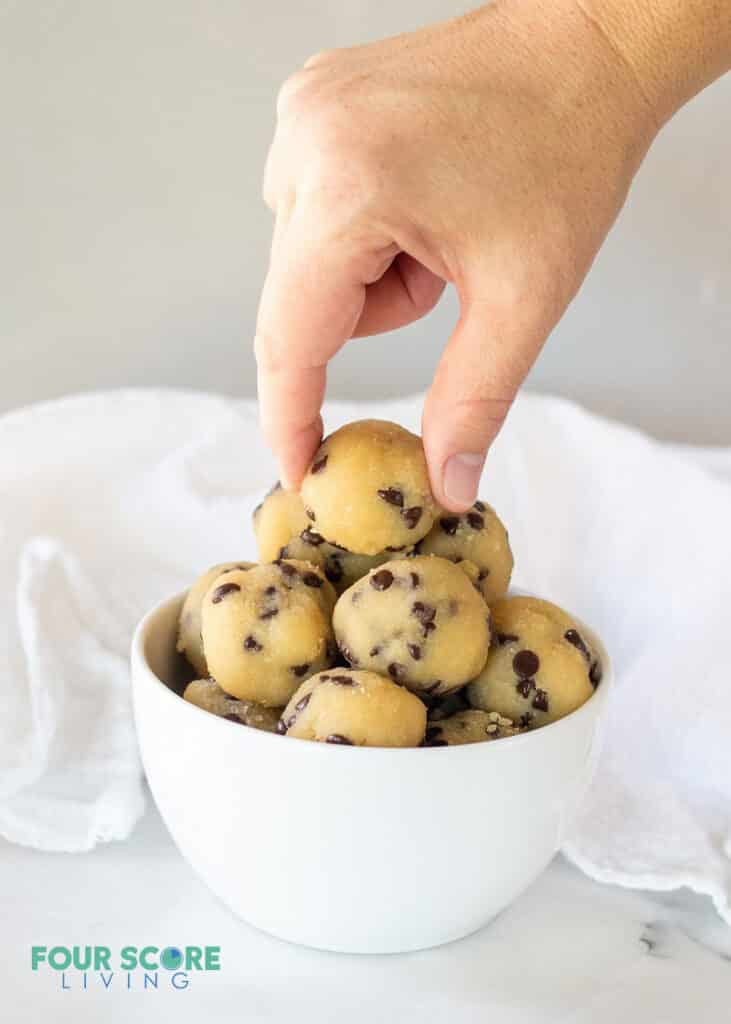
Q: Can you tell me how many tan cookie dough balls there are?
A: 11